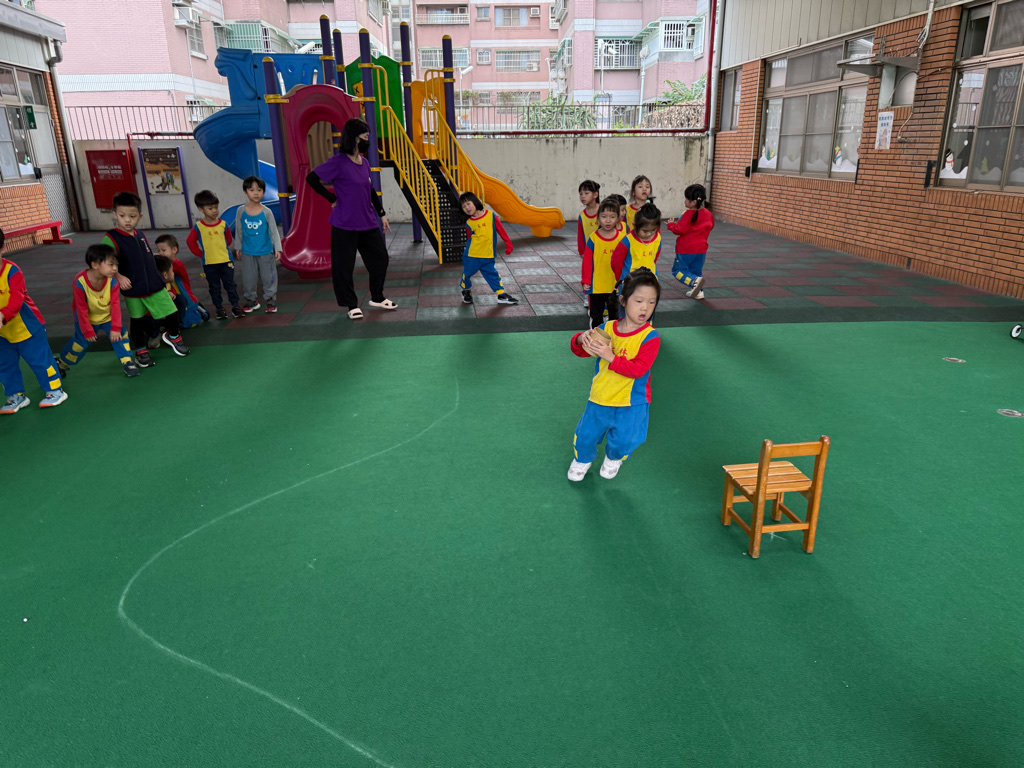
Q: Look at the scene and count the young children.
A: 15